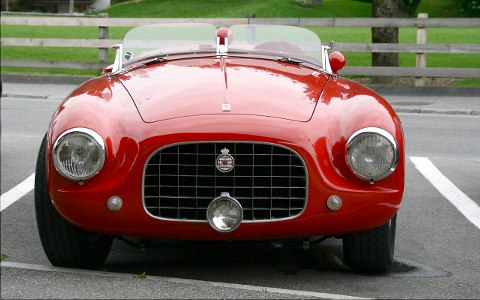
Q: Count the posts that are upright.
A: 3